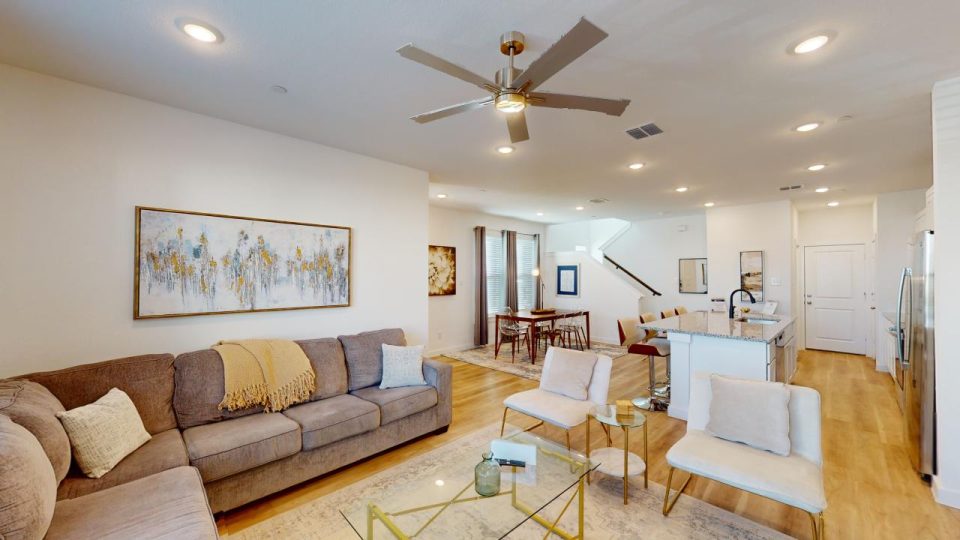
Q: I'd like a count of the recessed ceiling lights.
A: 13